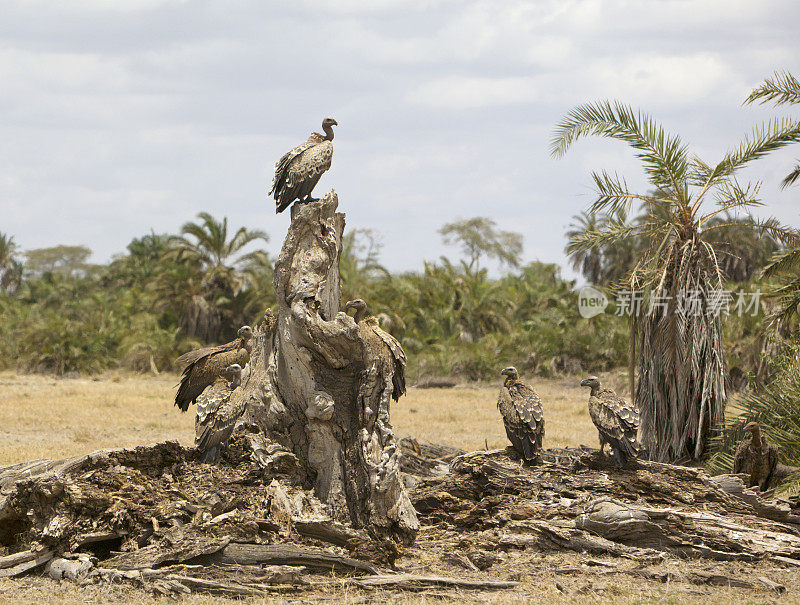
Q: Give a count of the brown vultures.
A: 7